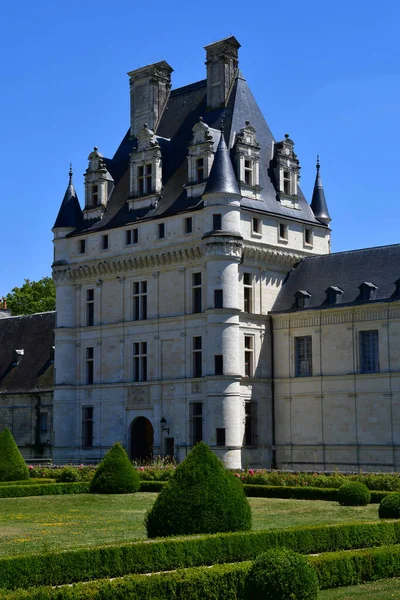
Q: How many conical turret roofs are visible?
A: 3